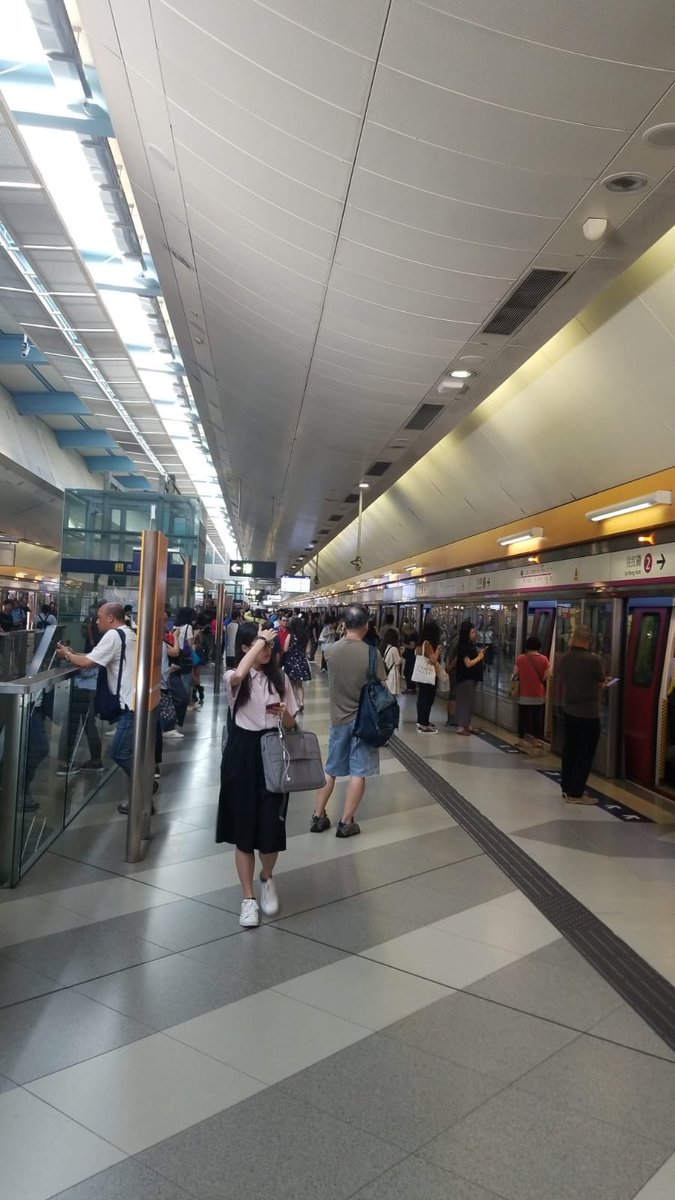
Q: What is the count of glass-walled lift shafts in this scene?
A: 1